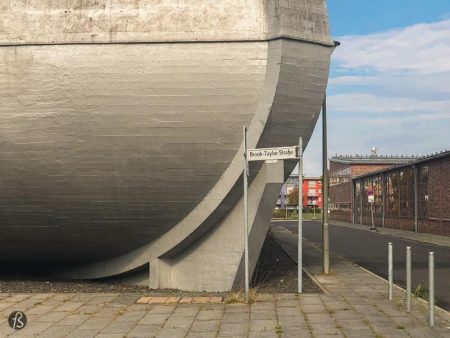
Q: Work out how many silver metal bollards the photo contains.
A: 3